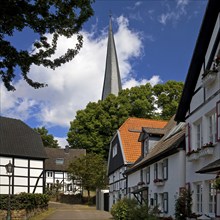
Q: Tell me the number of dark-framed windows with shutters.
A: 3